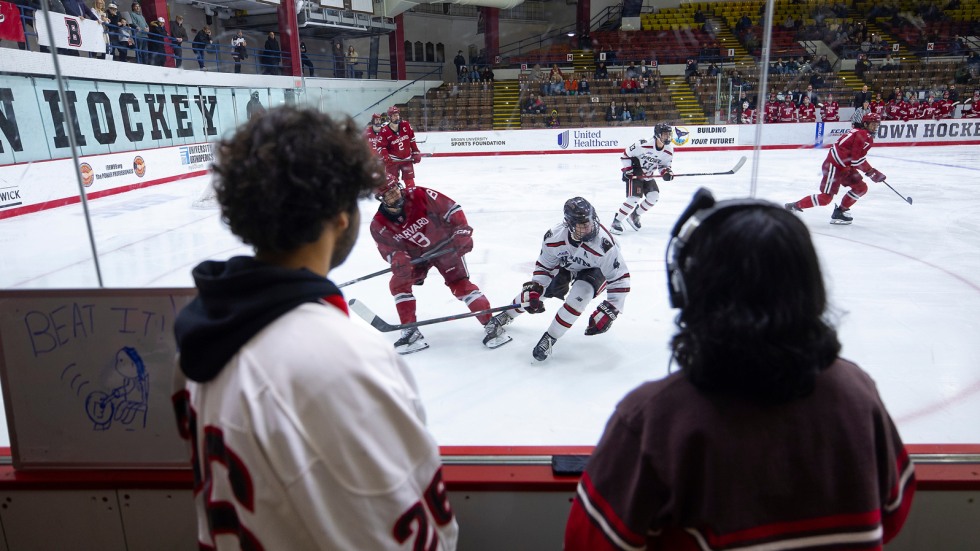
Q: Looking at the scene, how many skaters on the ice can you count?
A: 6